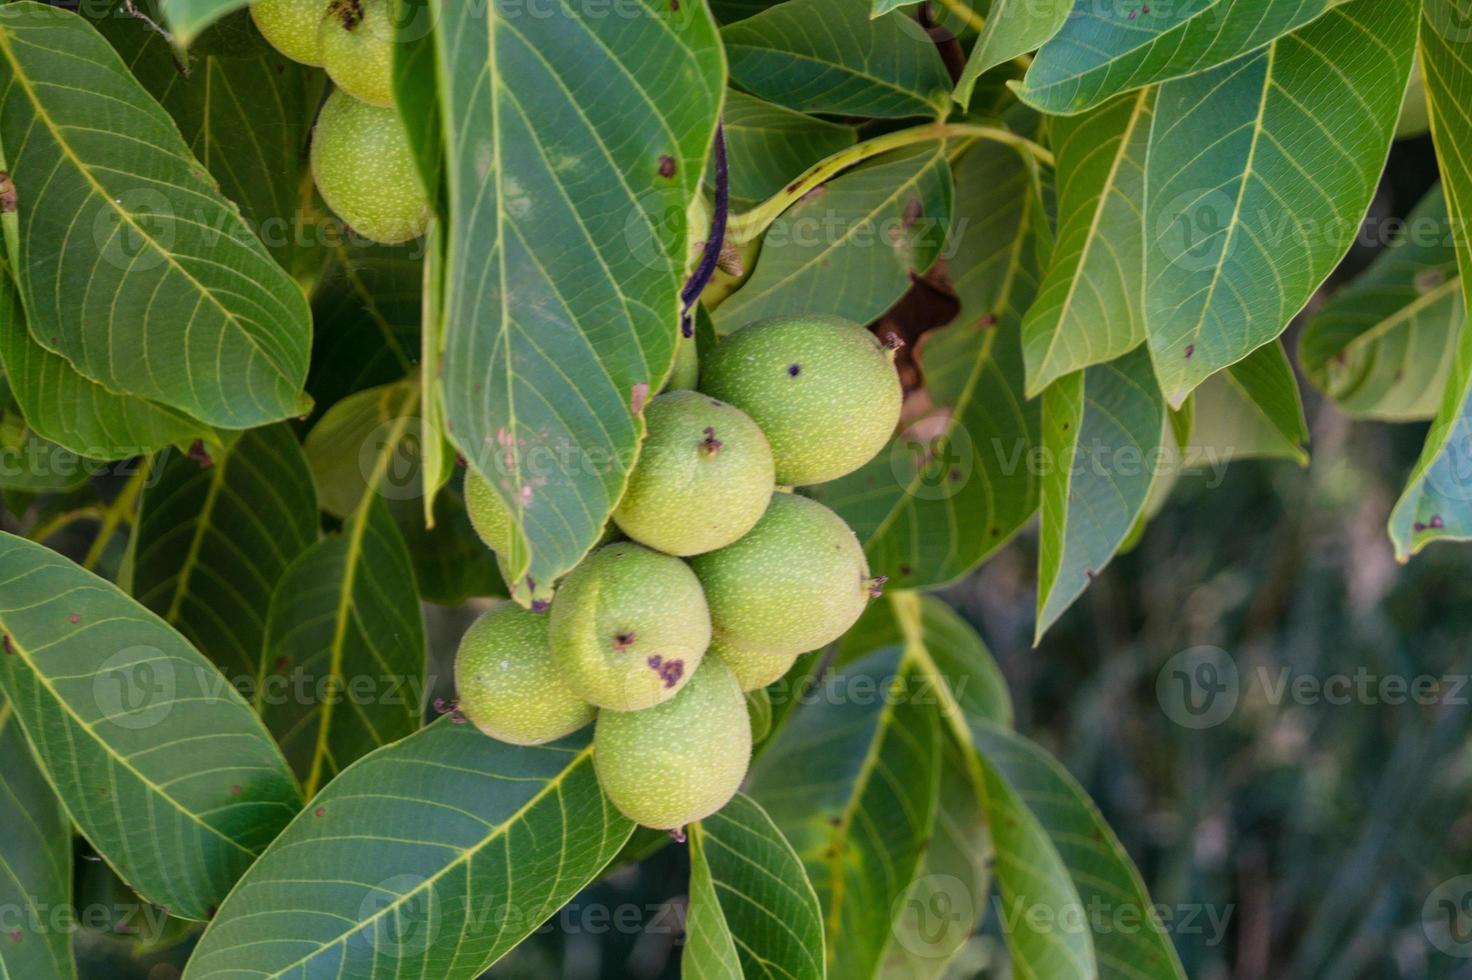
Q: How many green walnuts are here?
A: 11